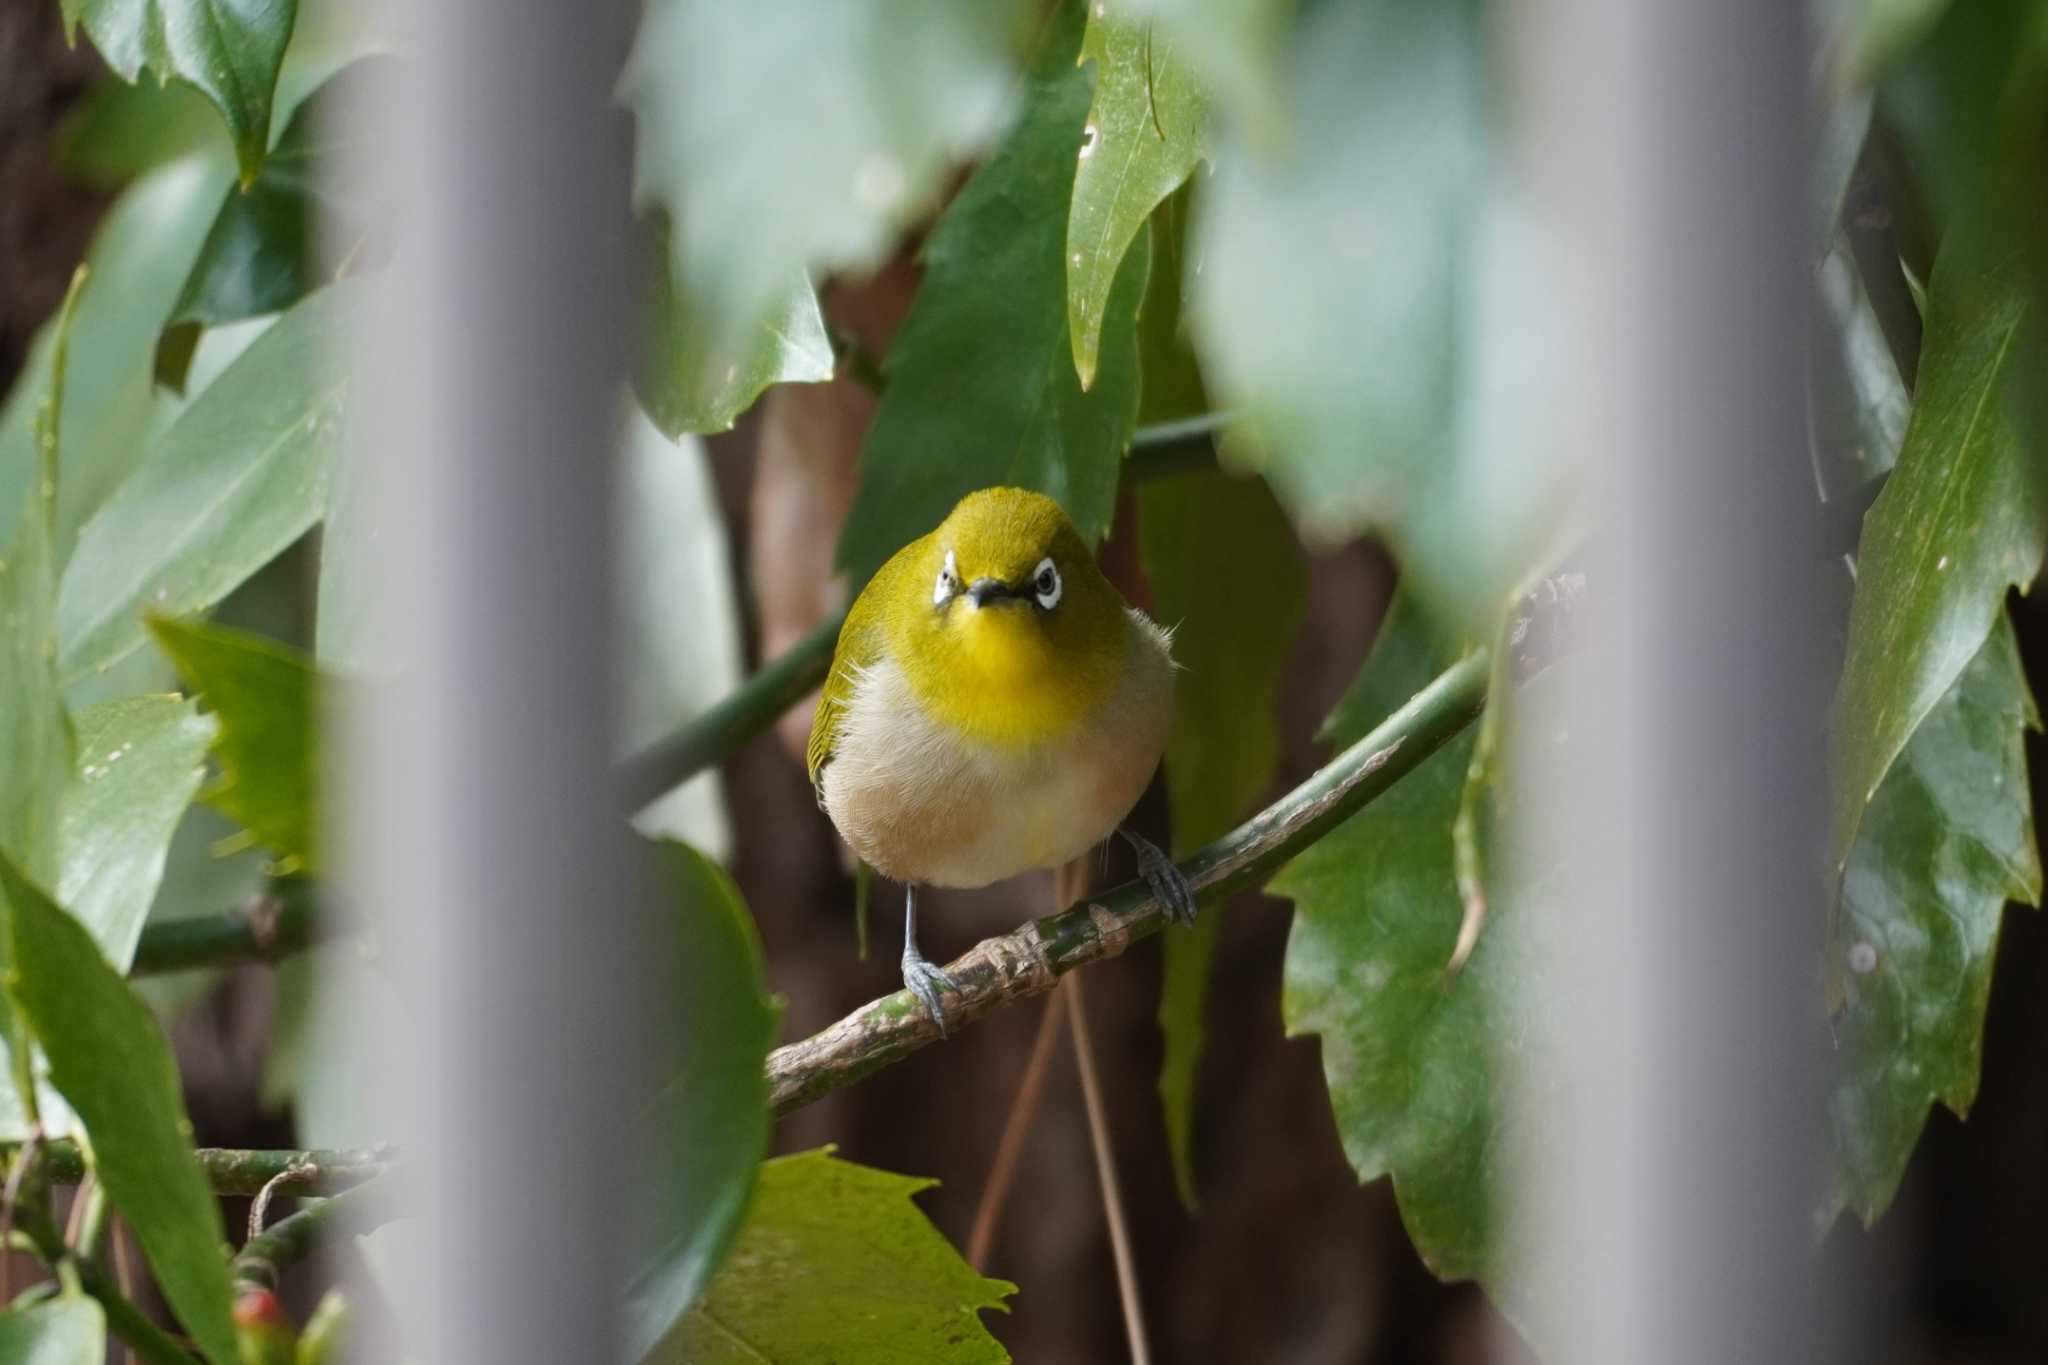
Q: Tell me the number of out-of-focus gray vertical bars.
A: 2